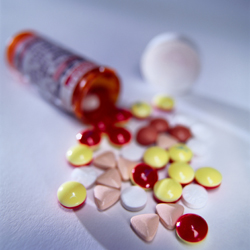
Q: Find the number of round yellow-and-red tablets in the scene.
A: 15